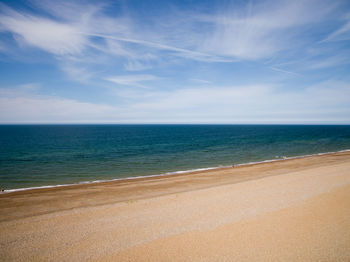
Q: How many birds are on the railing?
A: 0